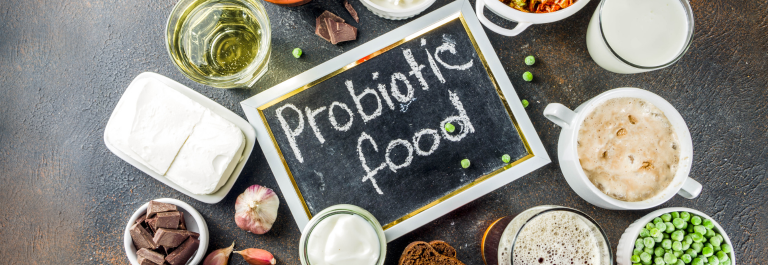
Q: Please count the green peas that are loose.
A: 7